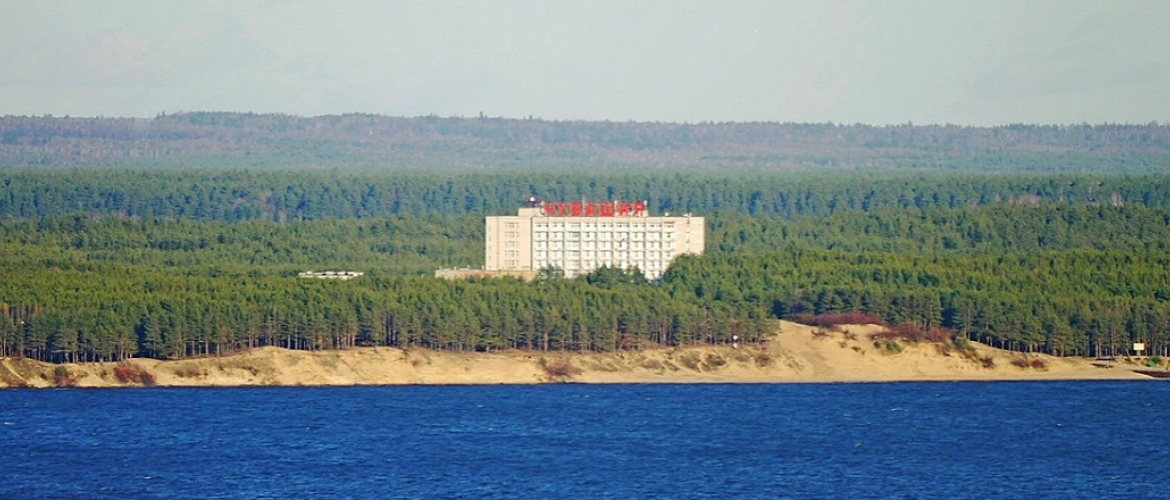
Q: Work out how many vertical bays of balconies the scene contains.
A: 9